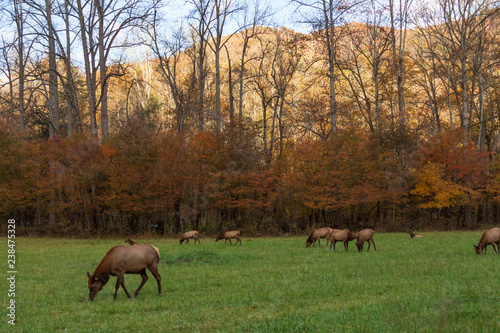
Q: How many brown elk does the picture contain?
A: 9